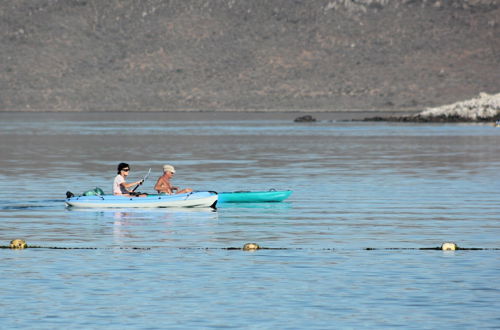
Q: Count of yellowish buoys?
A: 3